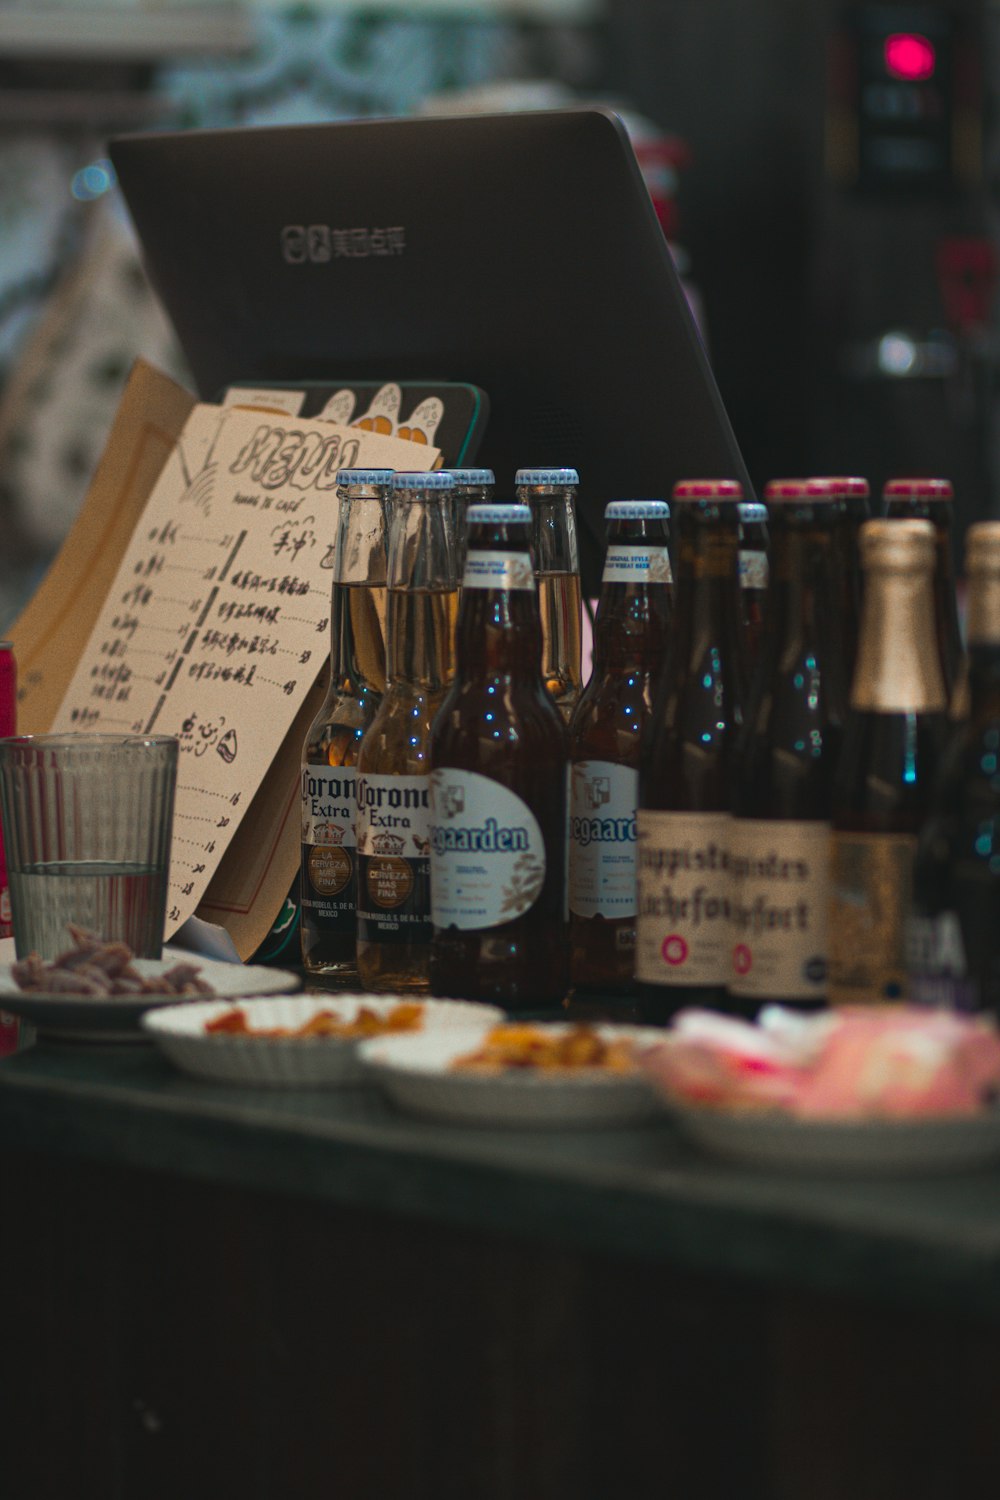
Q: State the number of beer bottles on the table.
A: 13